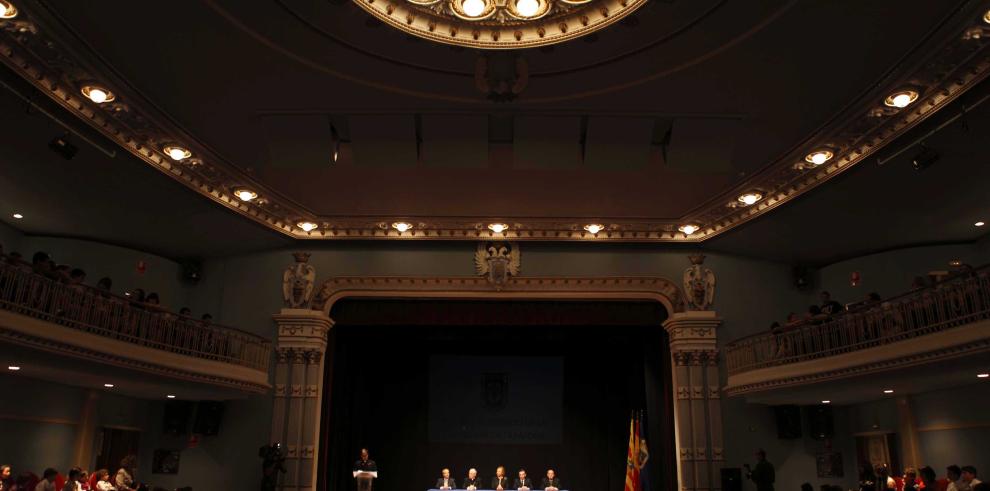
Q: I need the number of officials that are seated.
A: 5